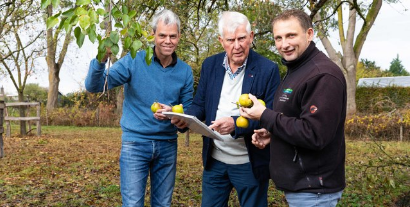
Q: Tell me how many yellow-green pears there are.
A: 5